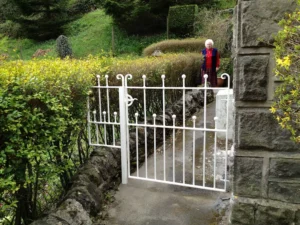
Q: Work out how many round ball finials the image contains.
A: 14